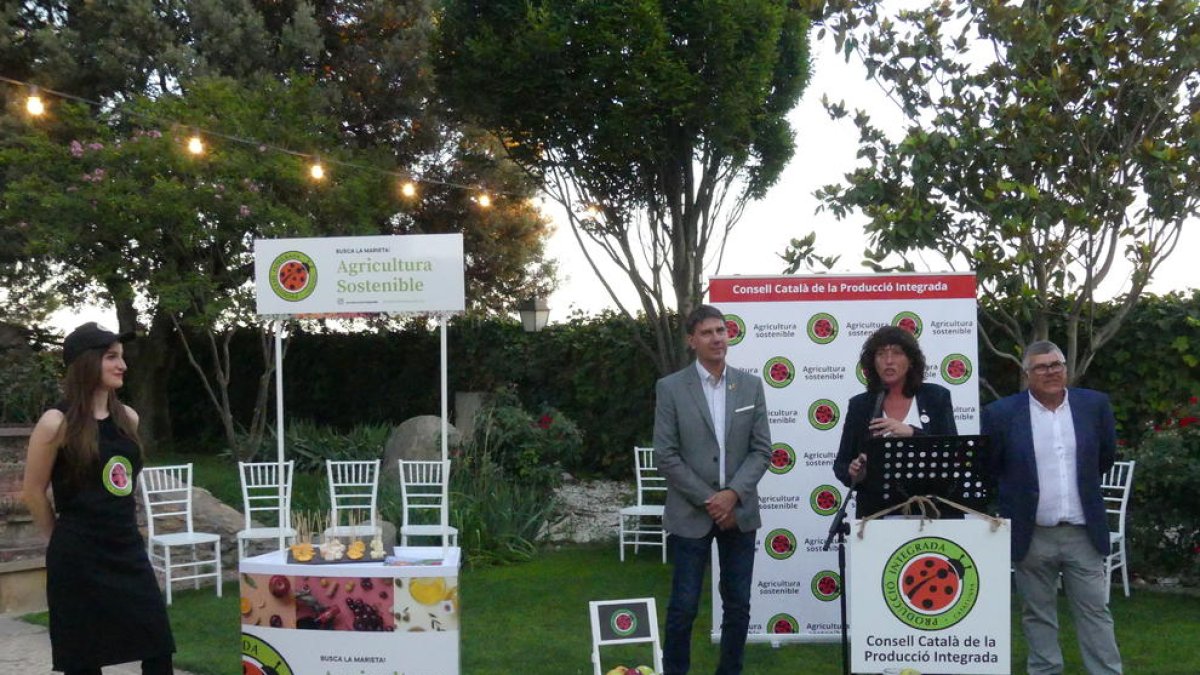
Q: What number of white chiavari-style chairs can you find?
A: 6